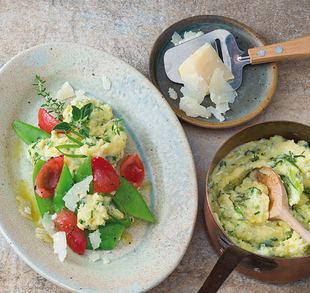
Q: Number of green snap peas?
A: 6